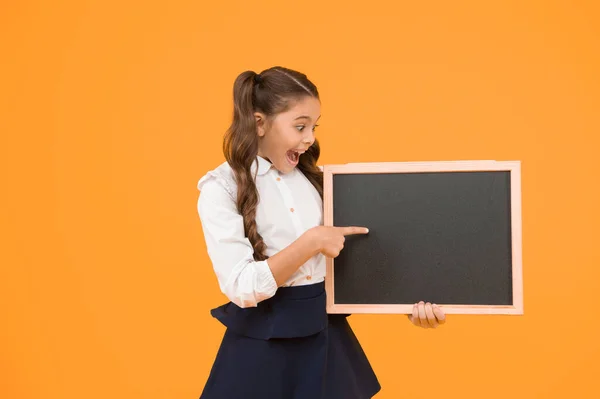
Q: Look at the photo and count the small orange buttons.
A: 3